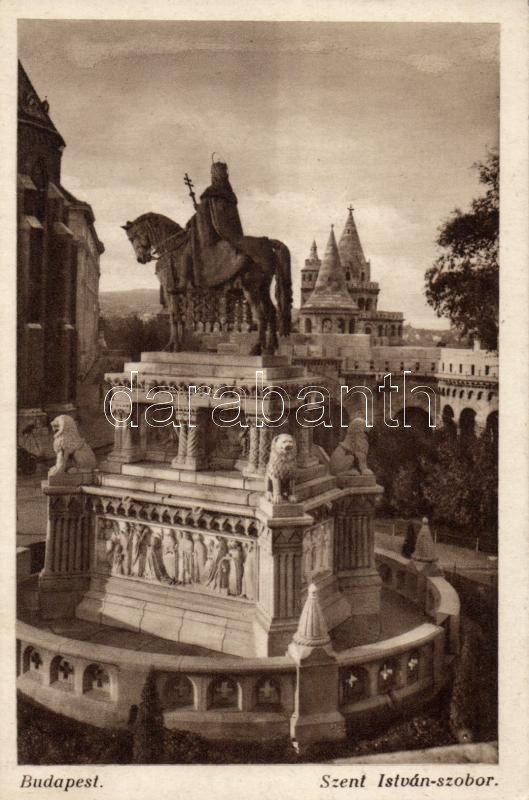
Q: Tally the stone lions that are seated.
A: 3